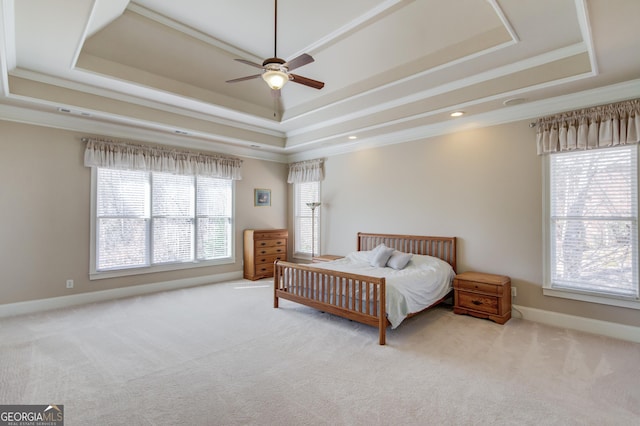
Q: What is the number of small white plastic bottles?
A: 0